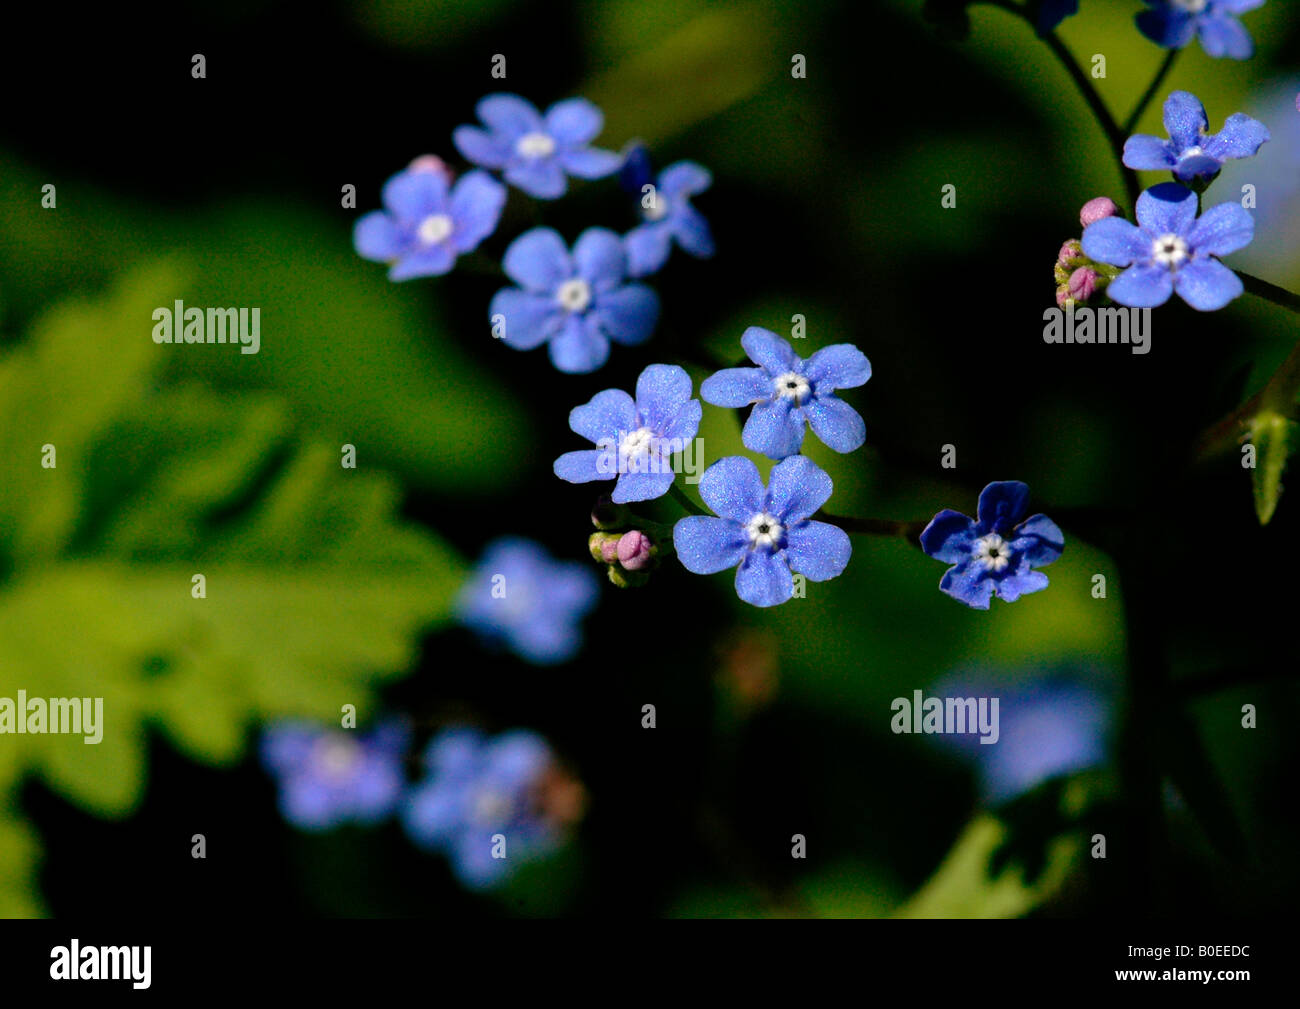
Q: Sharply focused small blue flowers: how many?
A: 6